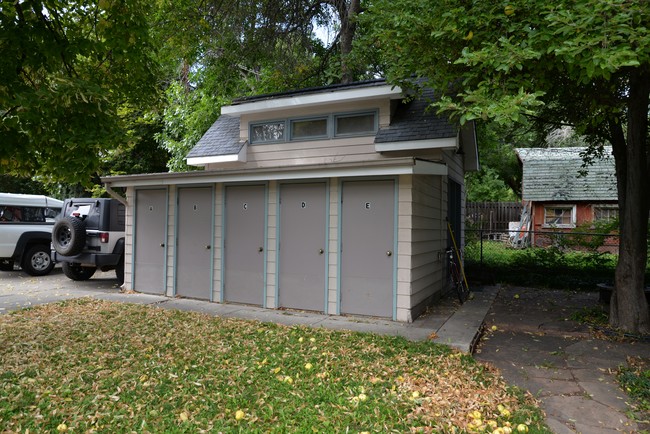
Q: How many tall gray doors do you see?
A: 5